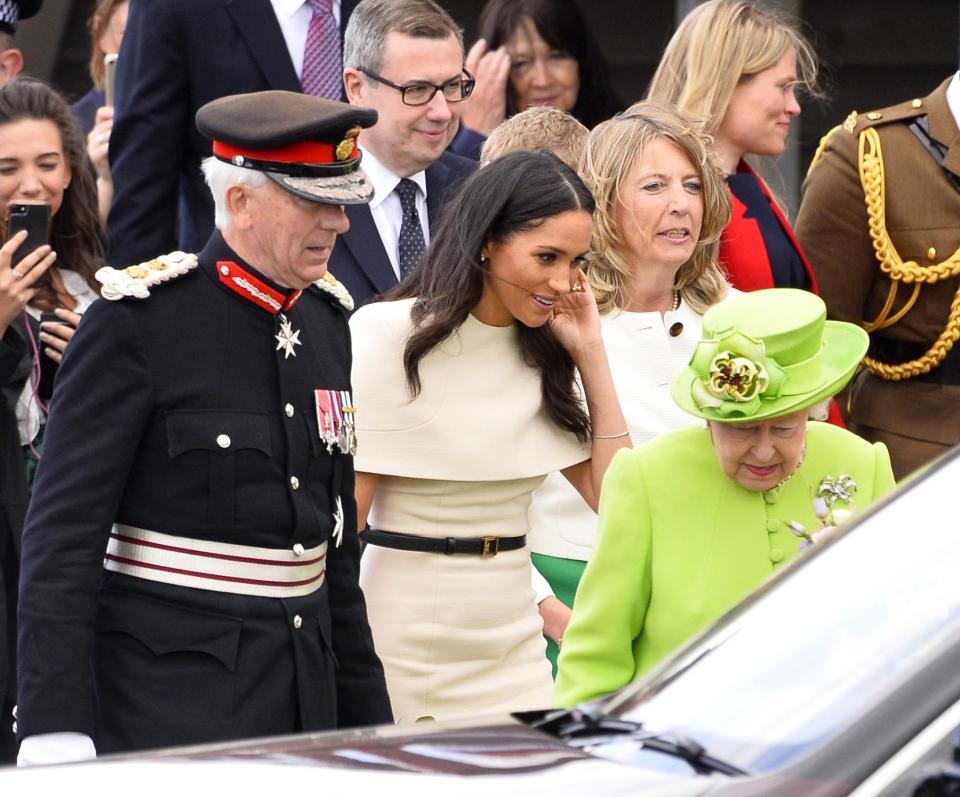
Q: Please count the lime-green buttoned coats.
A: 1